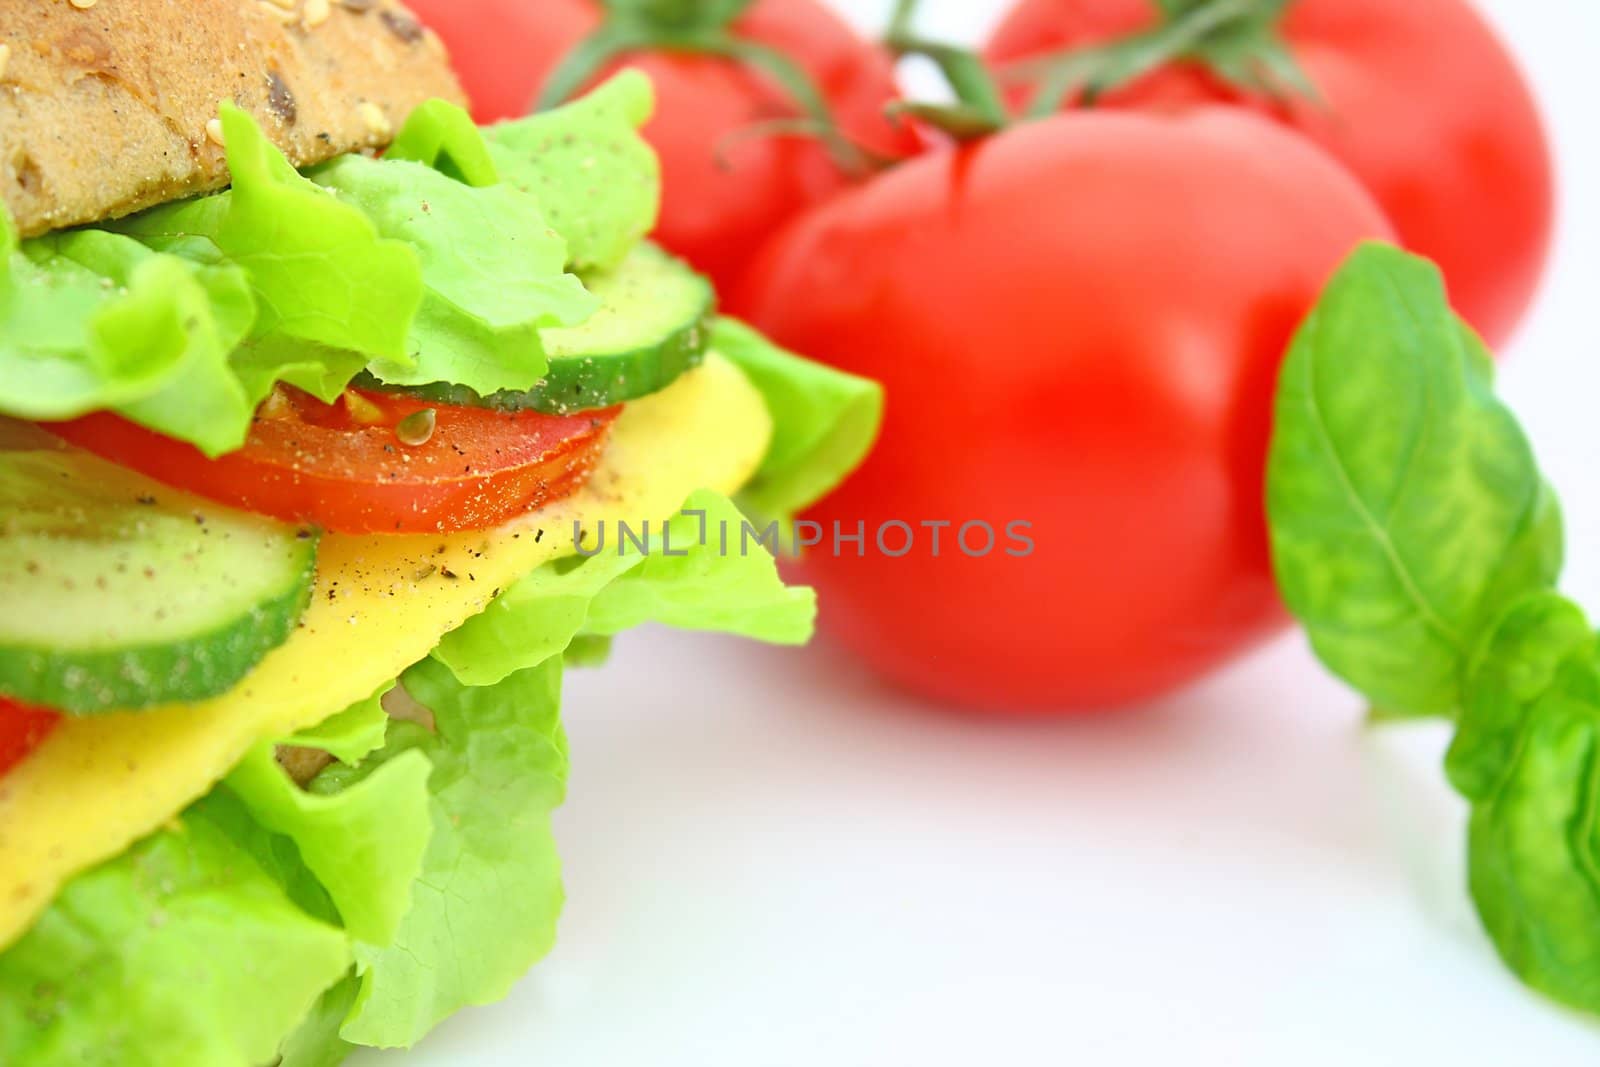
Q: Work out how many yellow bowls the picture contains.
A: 0